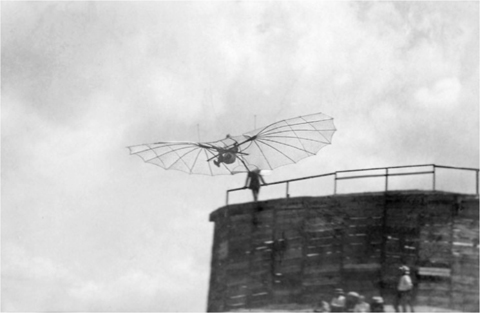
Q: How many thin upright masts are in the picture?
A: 2